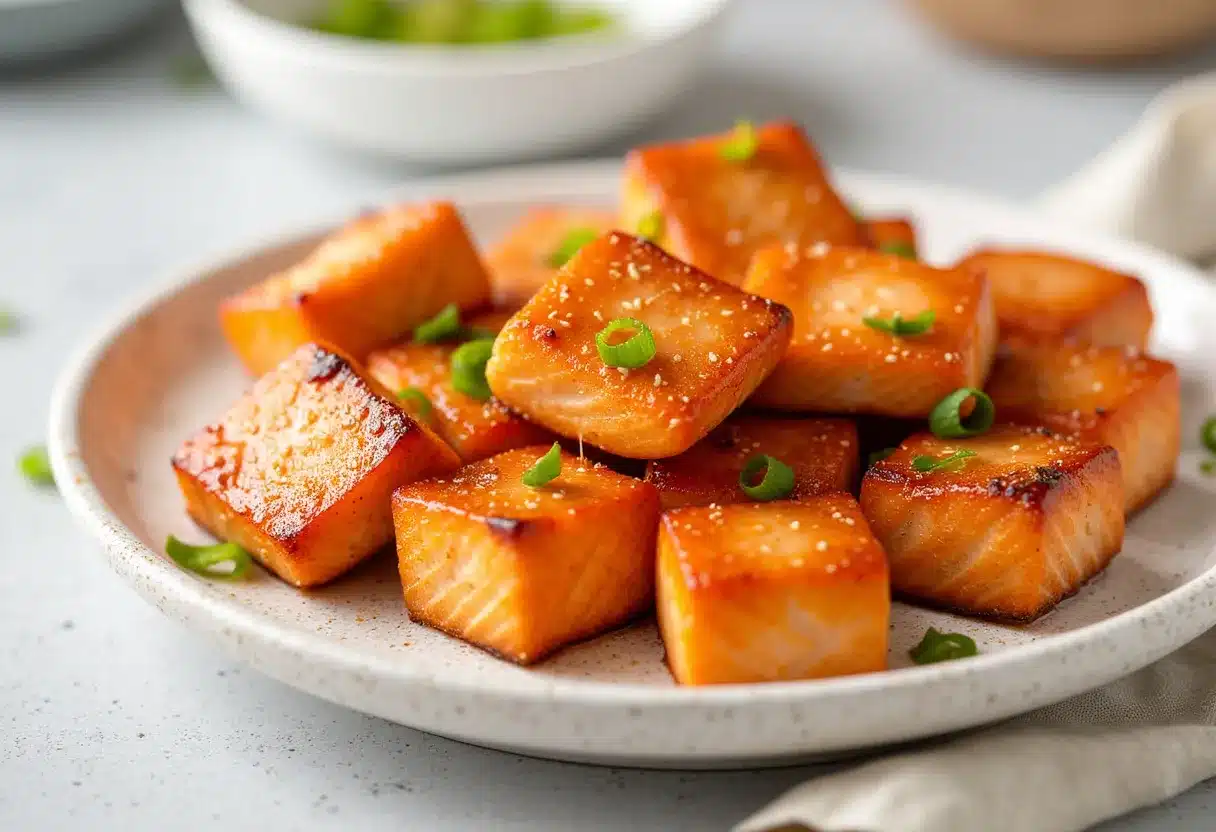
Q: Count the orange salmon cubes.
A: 14